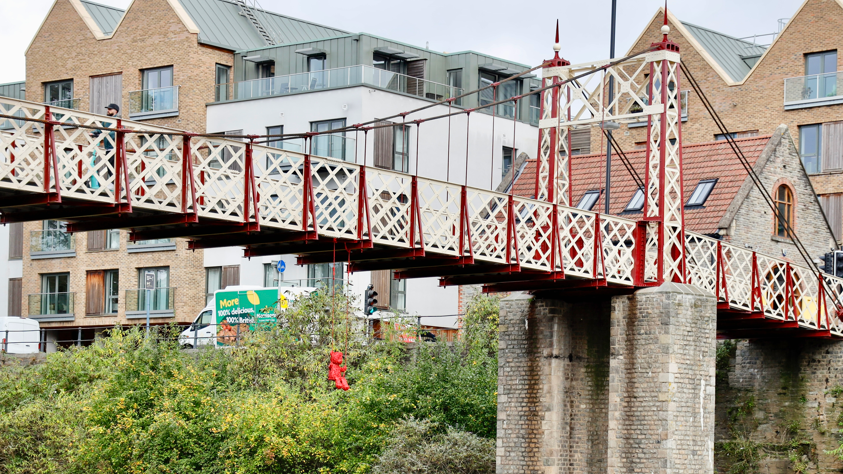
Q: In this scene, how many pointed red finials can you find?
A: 2